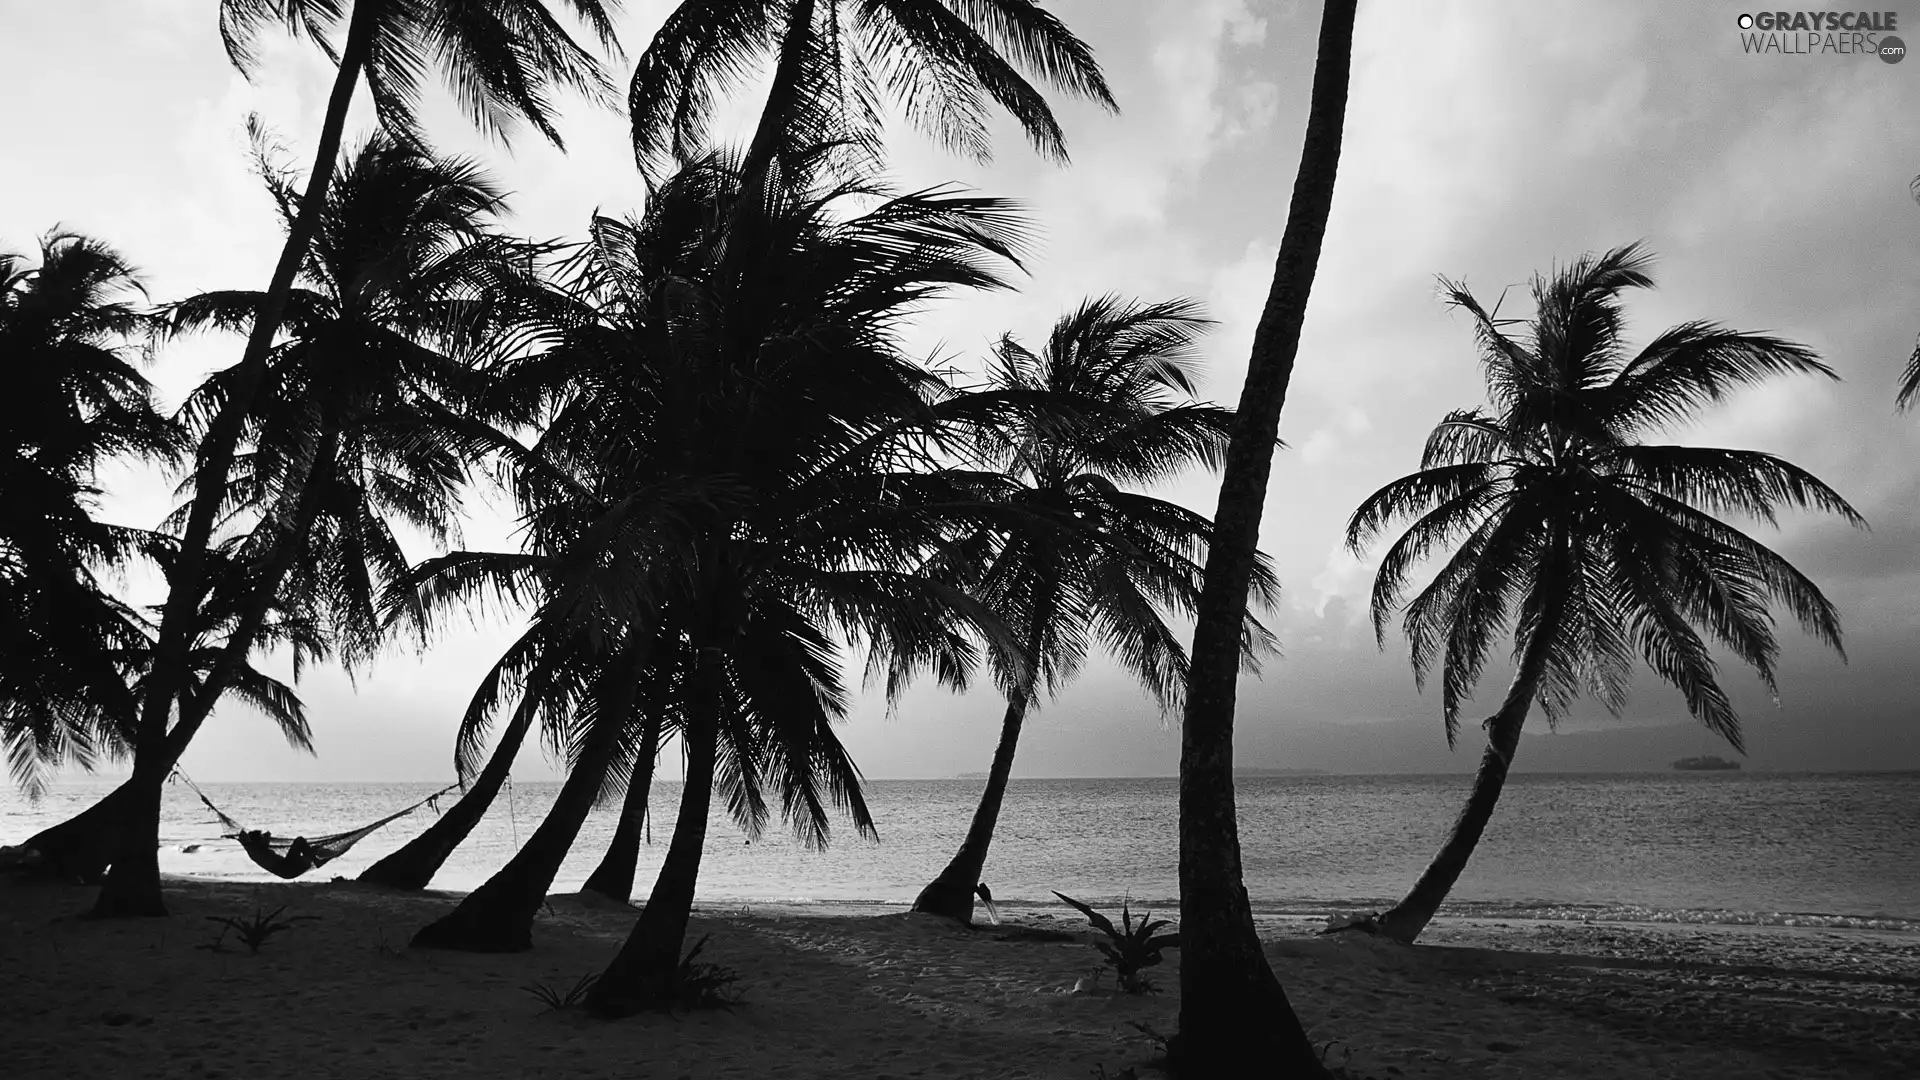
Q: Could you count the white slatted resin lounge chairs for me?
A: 0